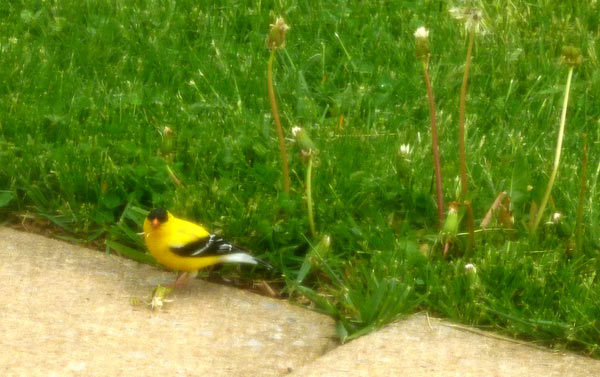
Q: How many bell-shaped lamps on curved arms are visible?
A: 0